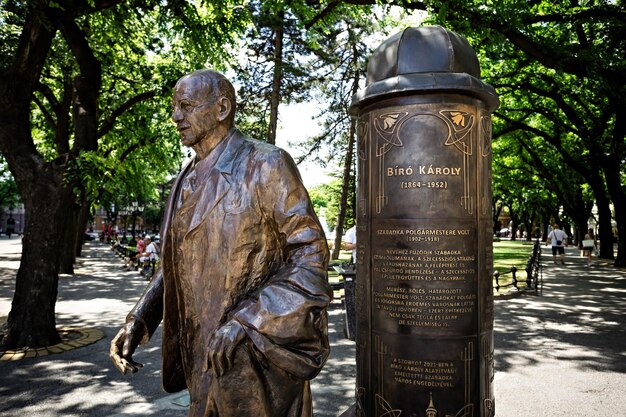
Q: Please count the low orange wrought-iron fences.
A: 0